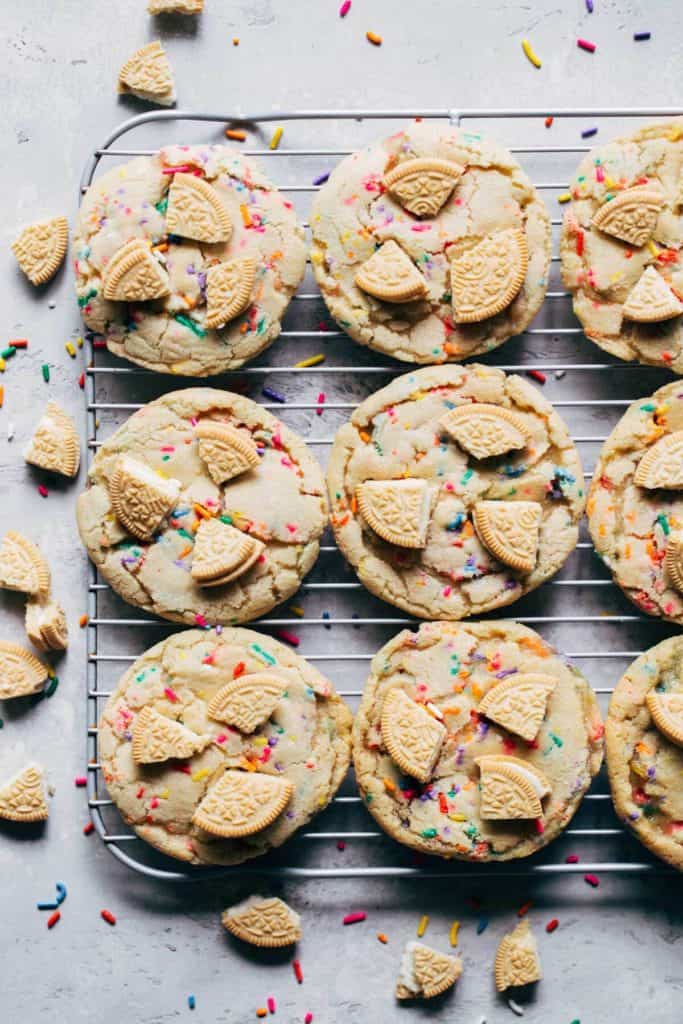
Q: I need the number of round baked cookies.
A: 9